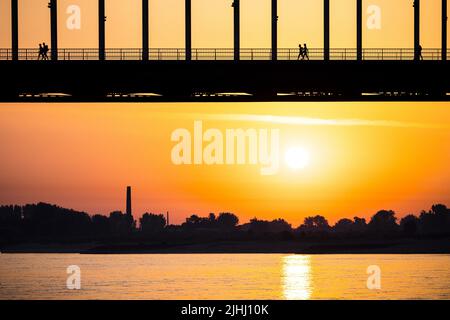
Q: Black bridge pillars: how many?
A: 11